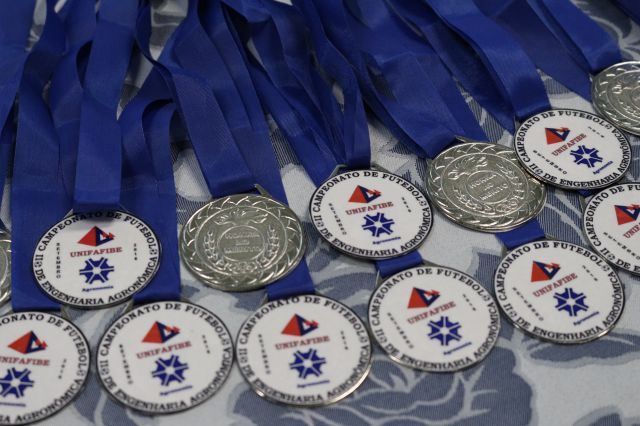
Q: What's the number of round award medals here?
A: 13